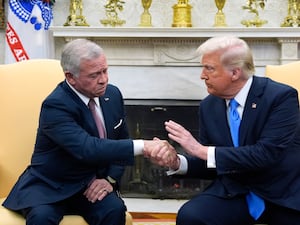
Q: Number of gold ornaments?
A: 7